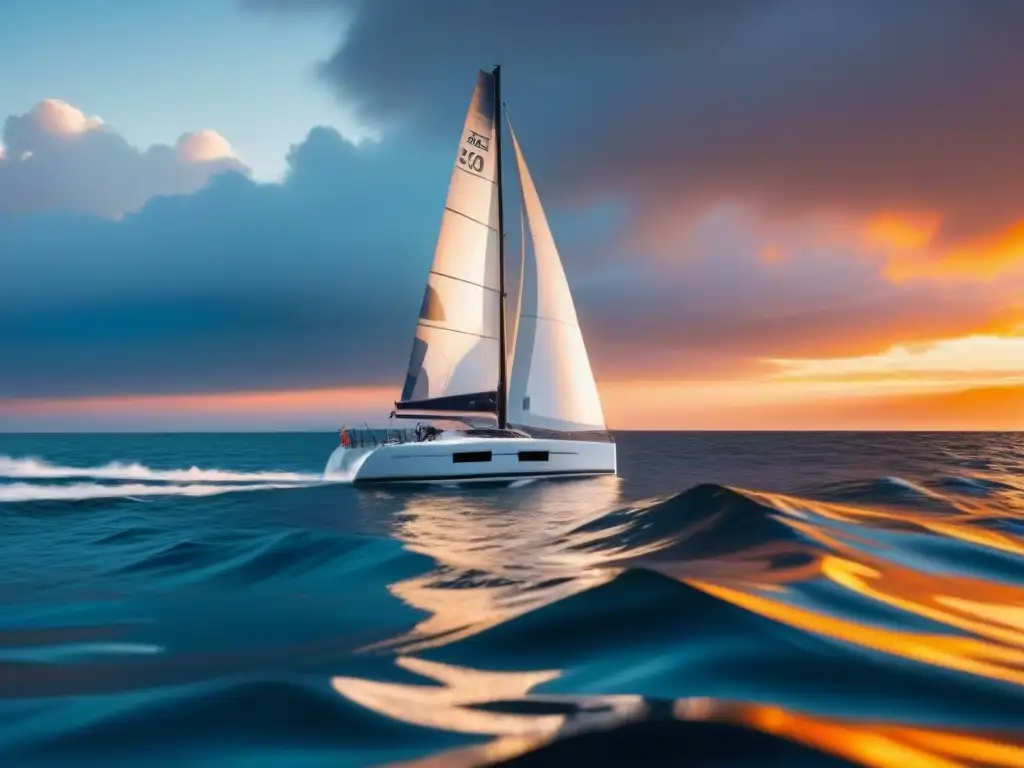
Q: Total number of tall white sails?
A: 2